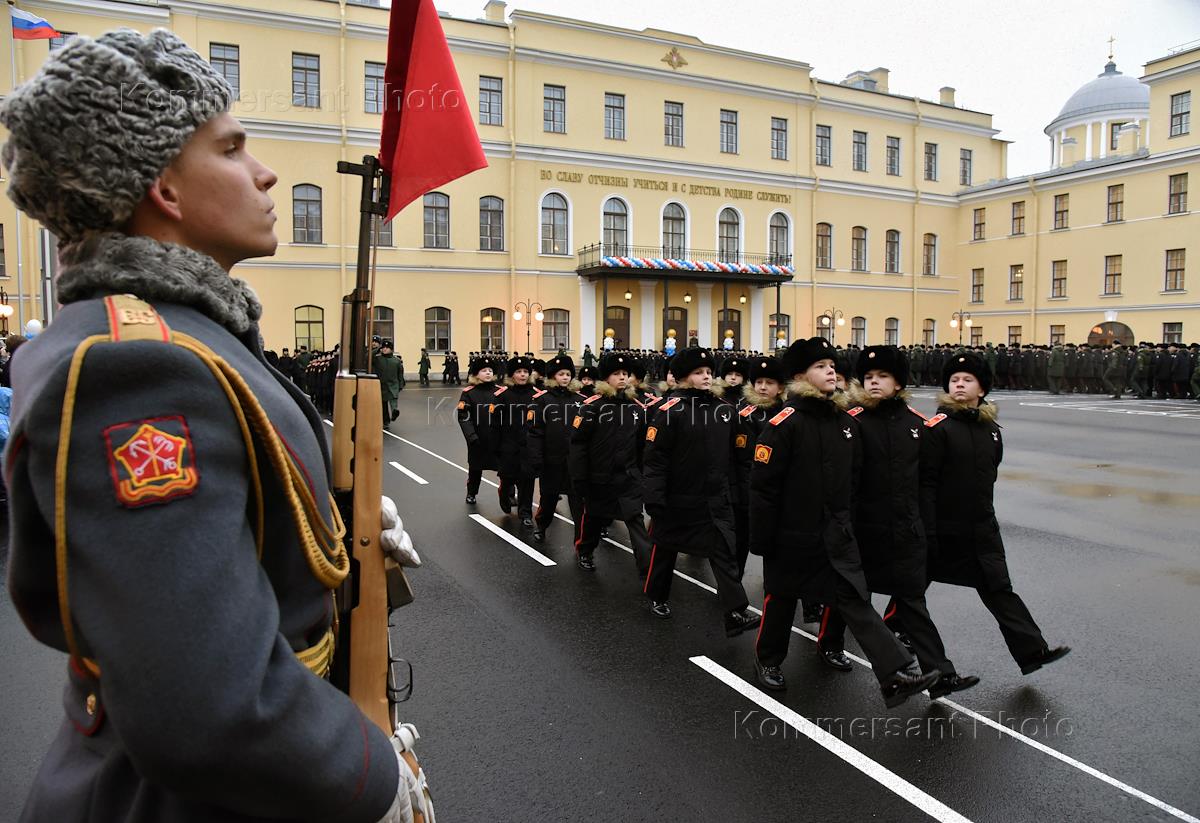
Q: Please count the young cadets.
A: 15